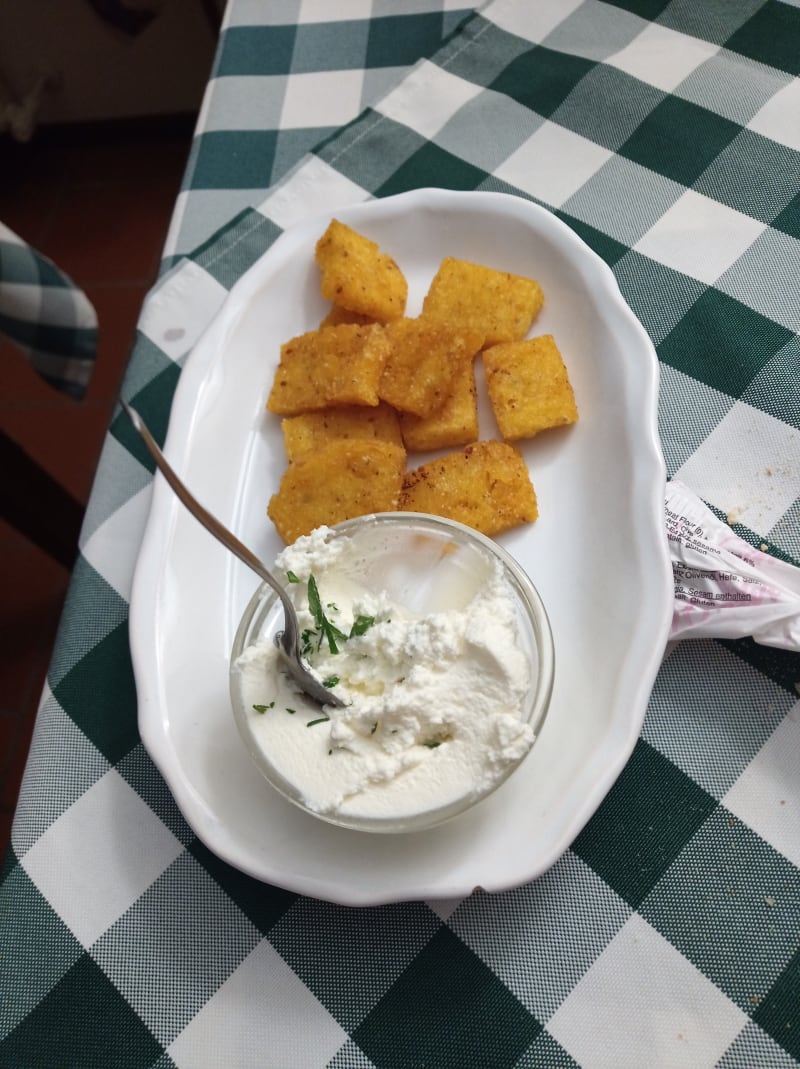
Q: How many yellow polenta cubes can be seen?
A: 10